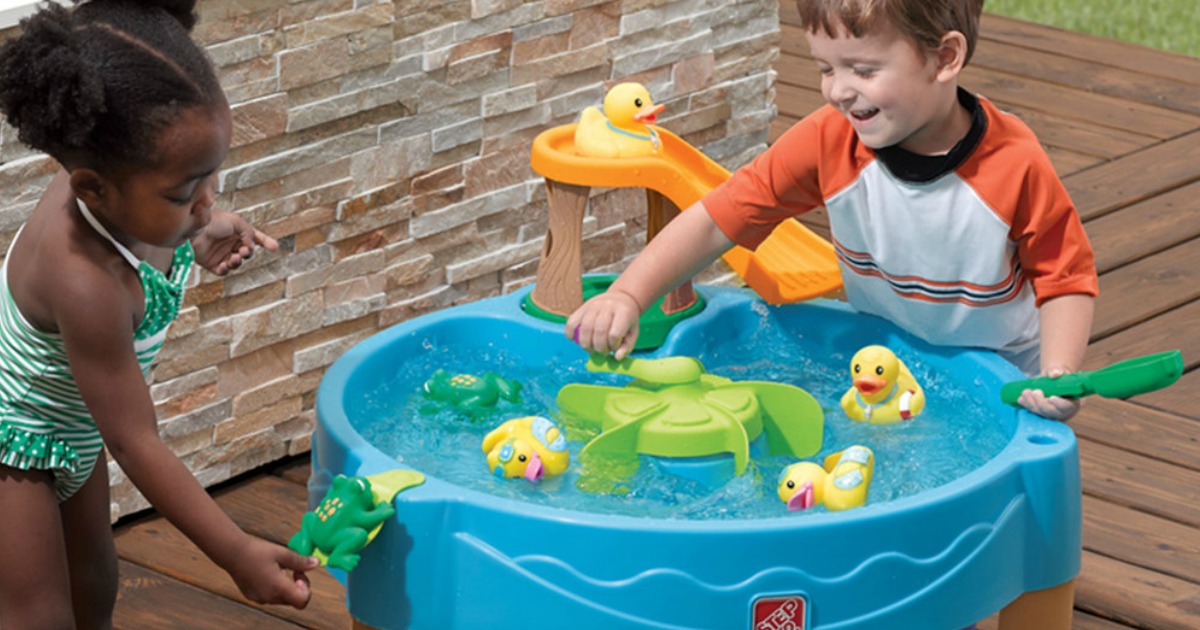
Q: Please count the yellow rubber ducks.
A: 4